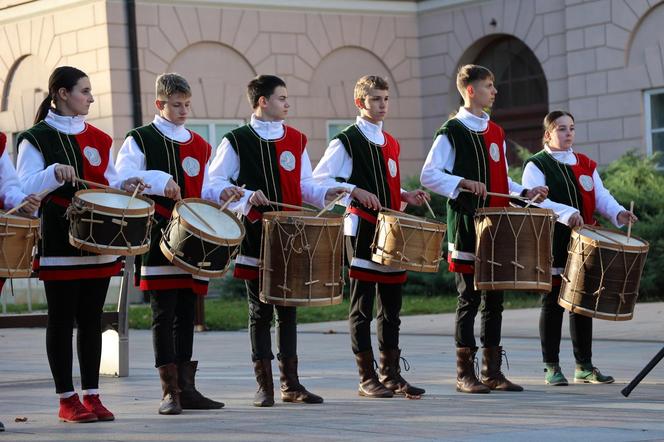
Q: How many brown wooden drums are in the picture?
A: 5